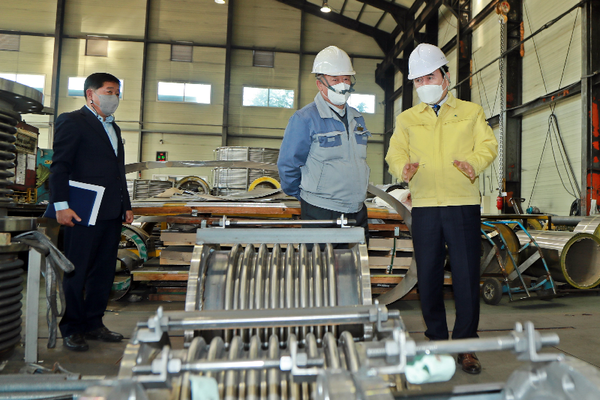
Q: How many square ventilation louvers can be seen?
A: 4